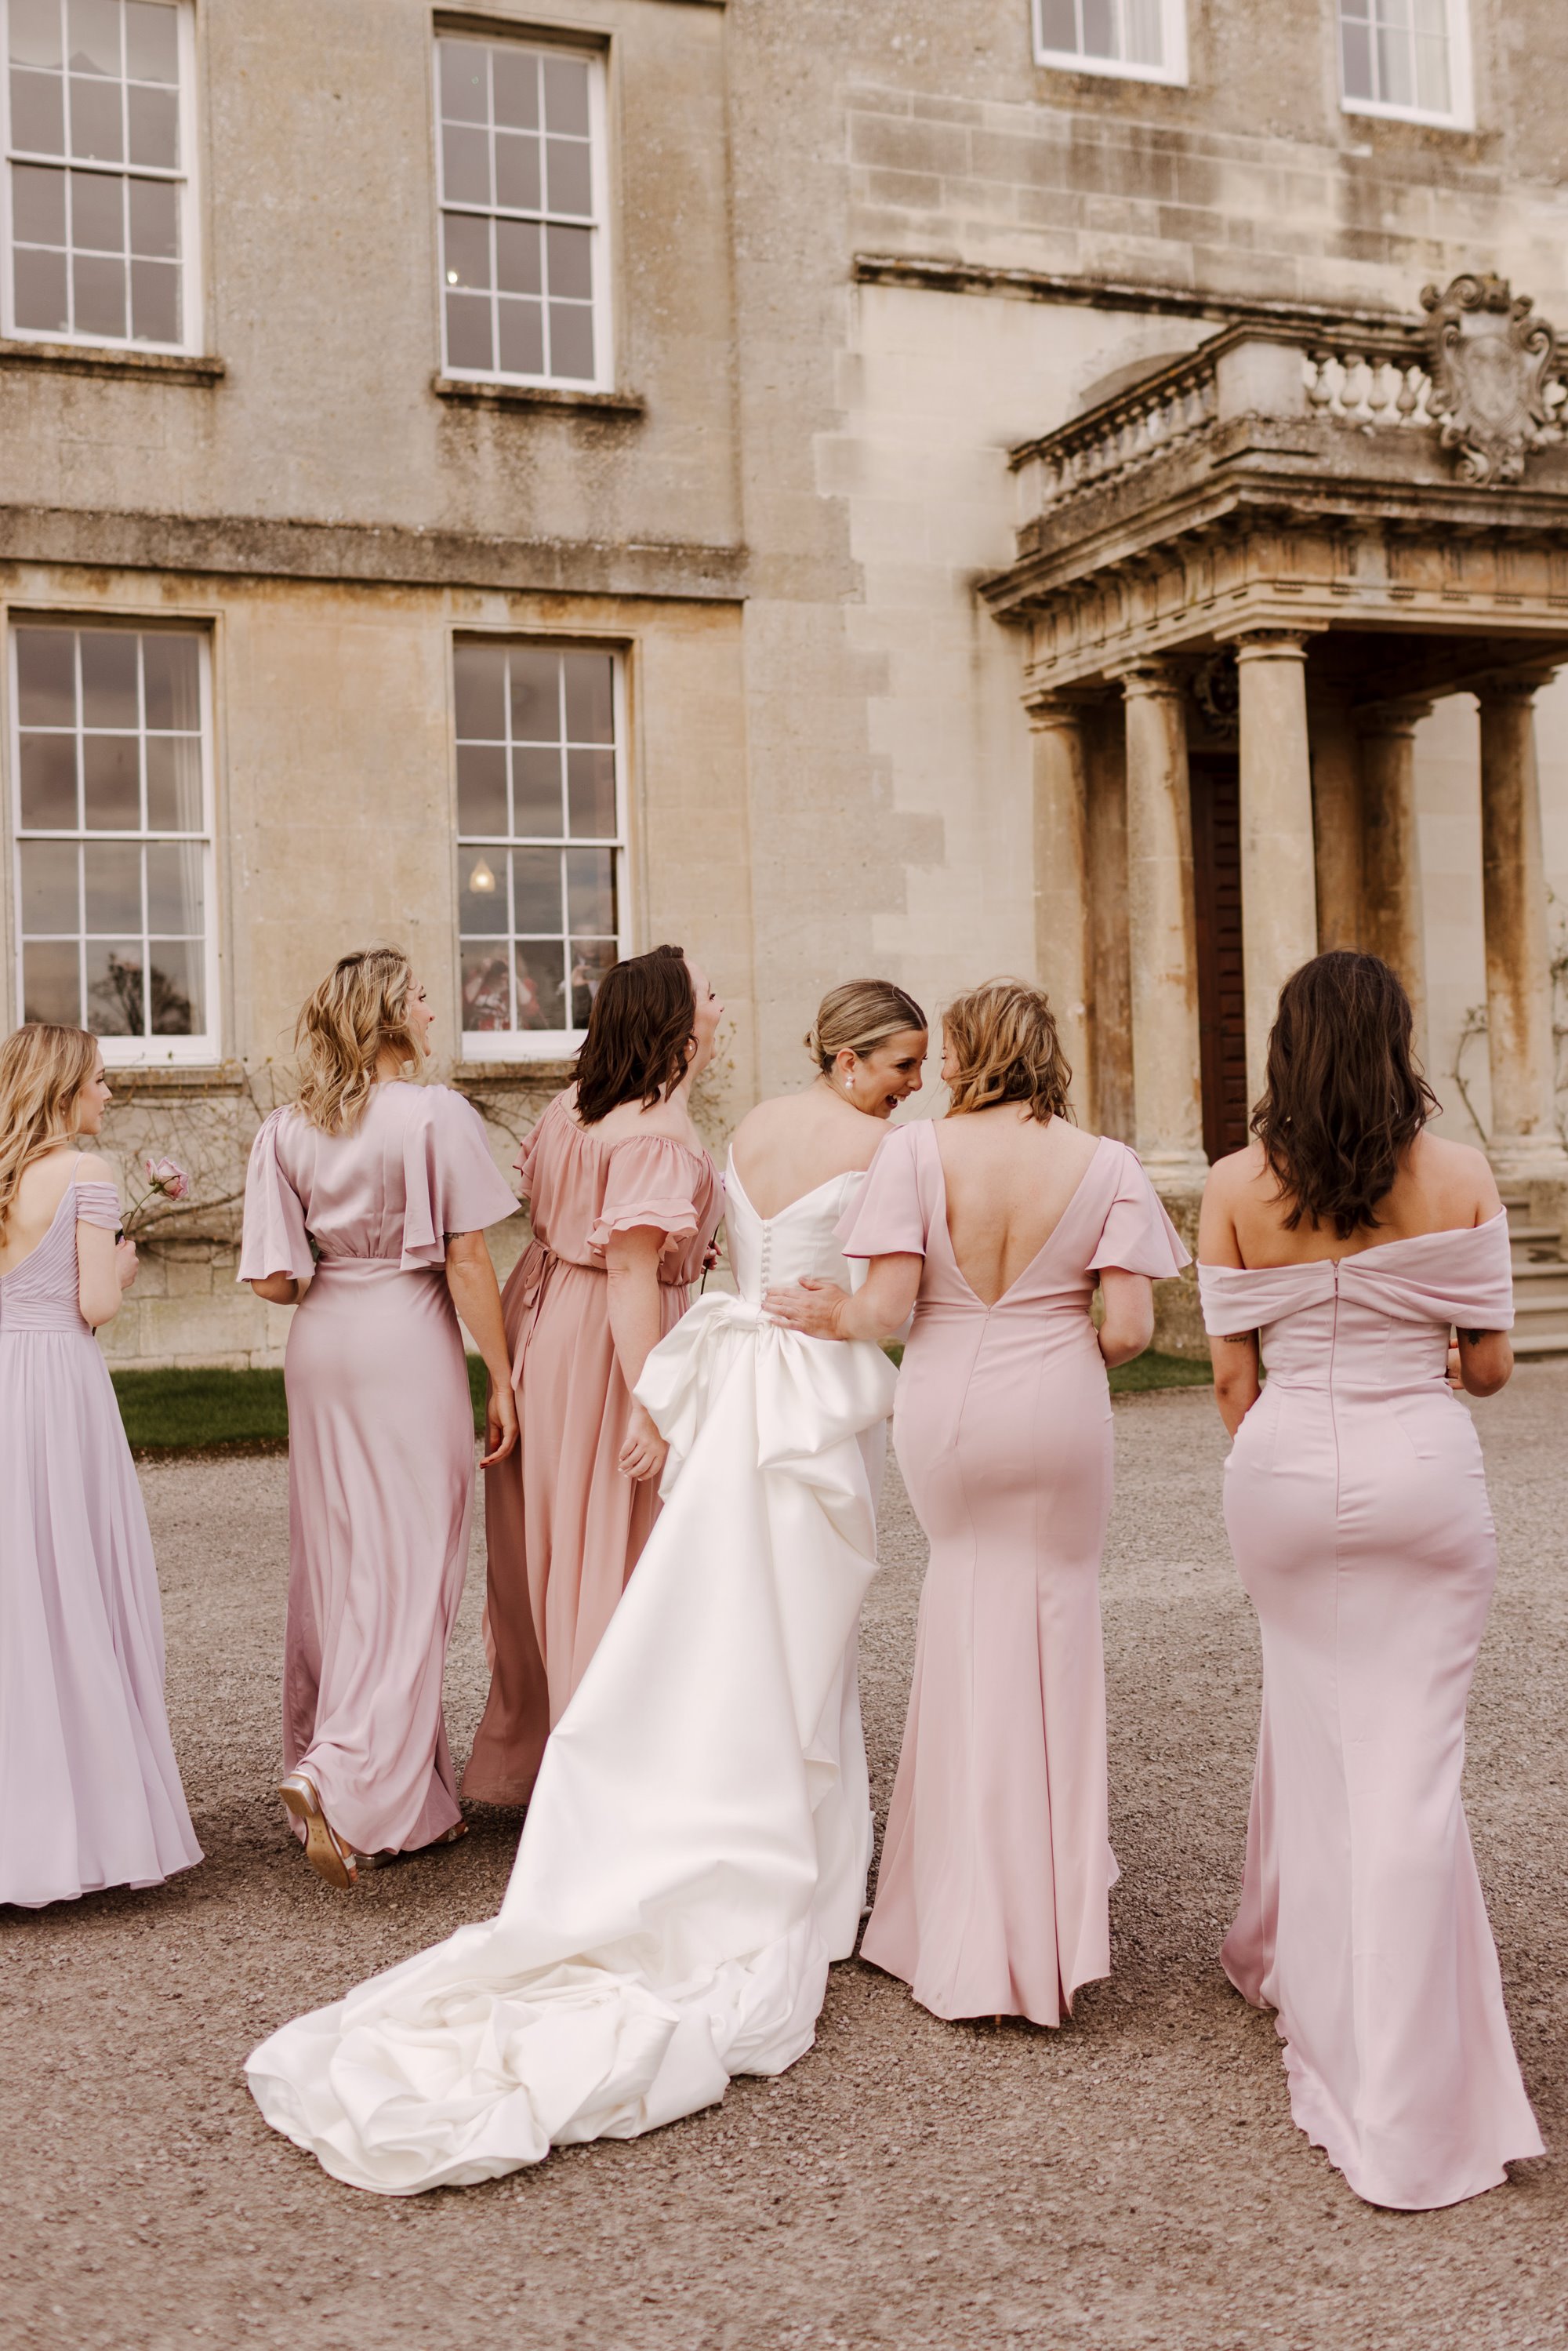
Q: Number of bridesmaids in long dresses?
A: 5